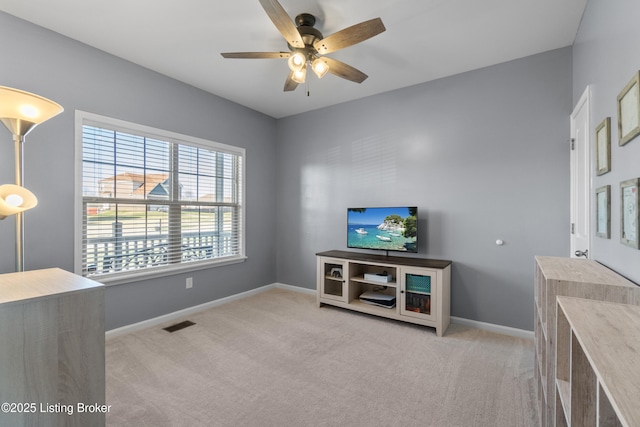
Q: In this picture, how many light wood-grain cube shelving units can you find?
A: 2